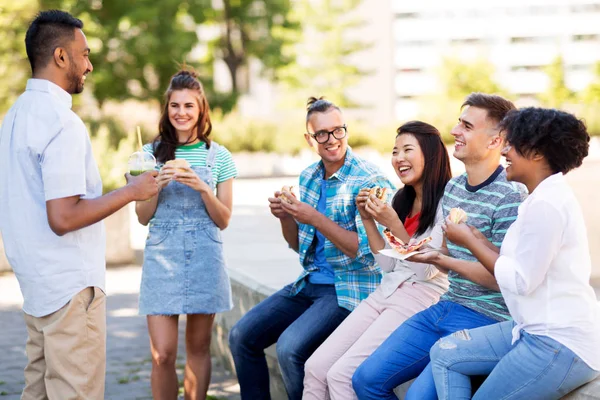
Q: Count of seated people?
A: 4